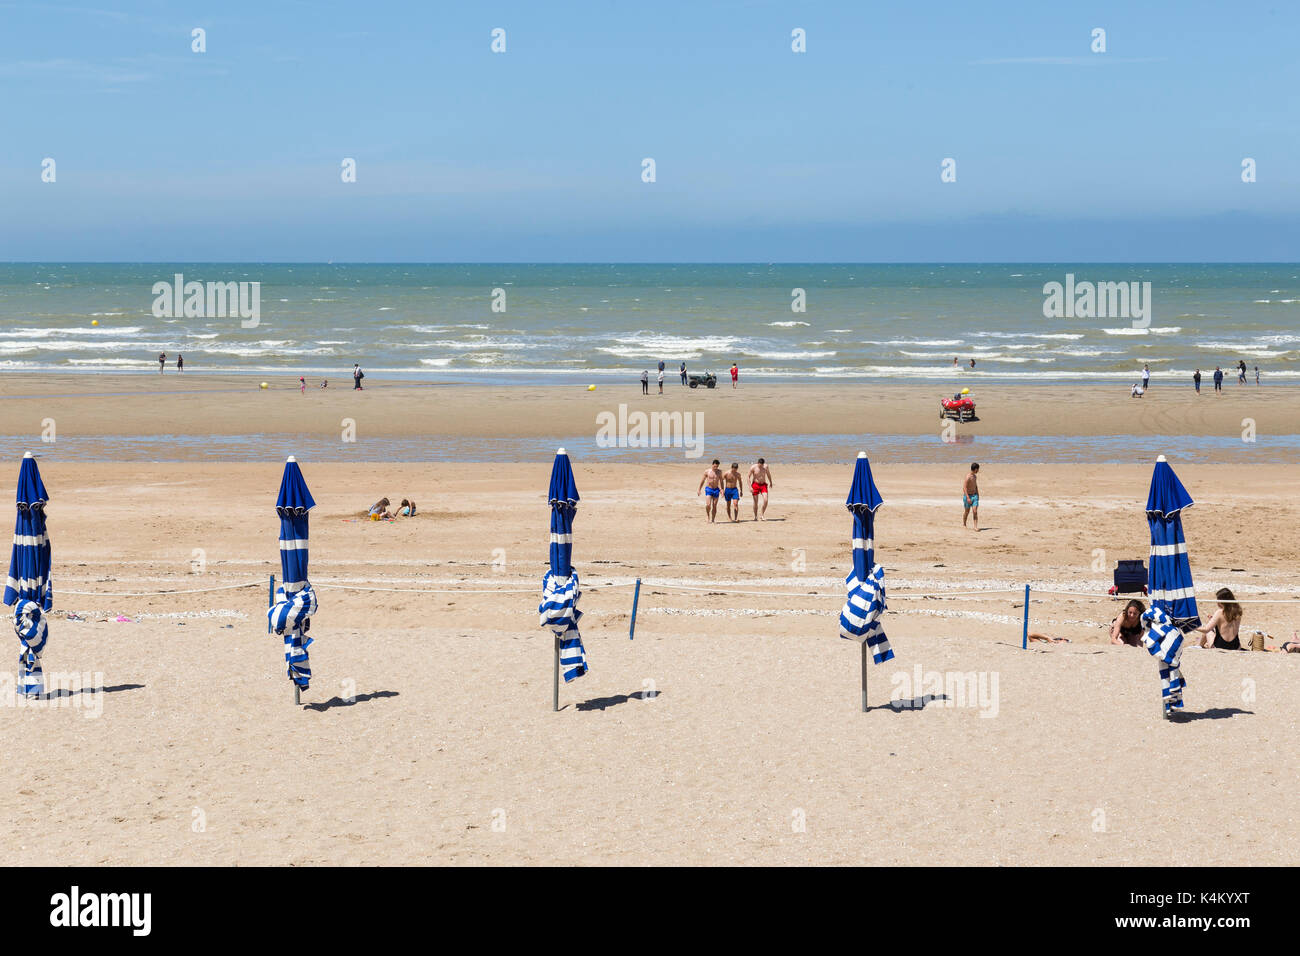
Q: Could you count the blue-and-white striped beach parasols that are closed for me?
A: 5